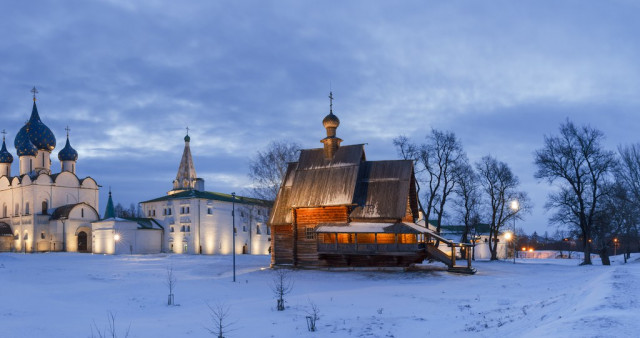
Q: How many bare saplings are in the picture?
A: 5